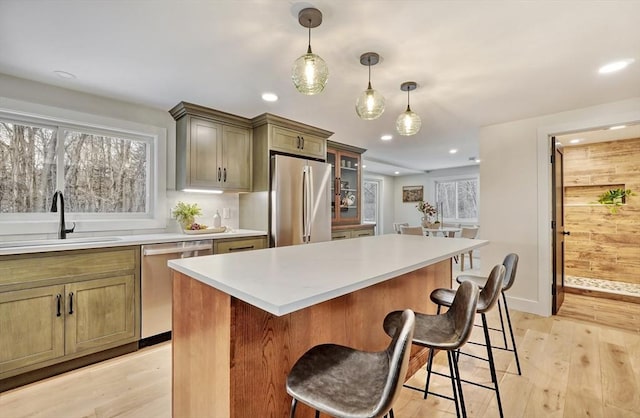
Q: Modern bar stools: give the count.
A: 4